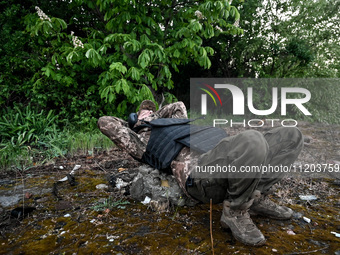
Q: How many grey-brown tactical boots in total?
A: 2